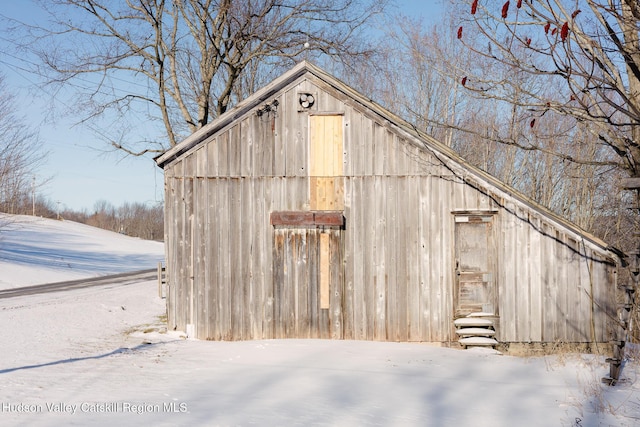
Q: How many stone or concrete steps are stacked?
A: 3